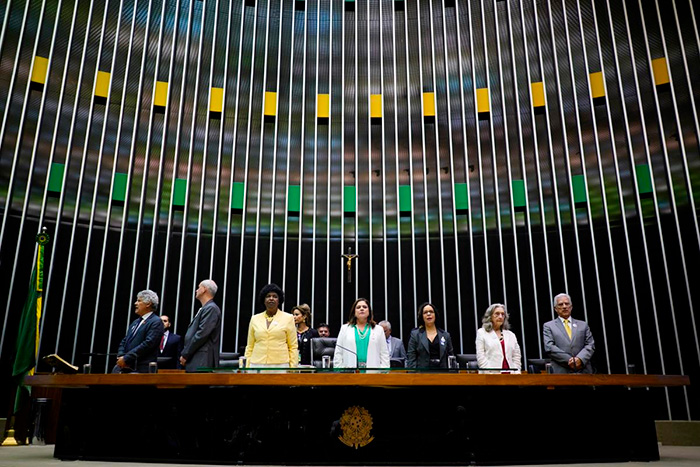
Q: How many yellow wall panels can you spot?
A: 12